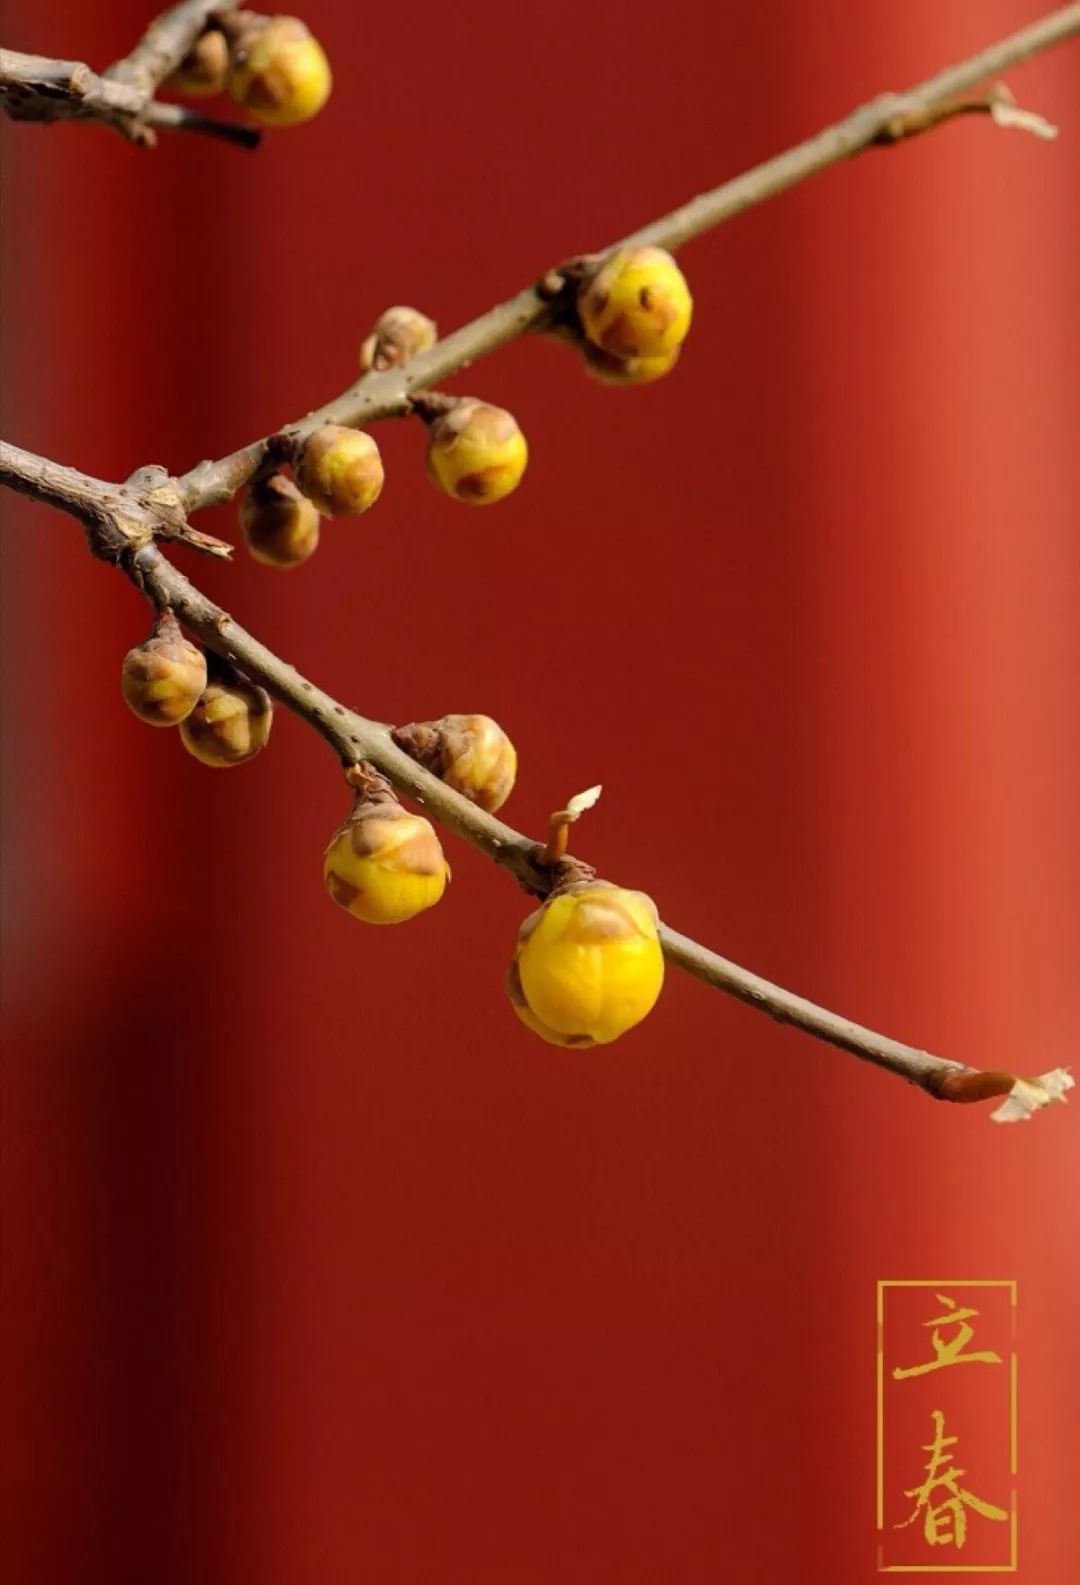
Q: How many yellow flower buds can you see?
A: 13